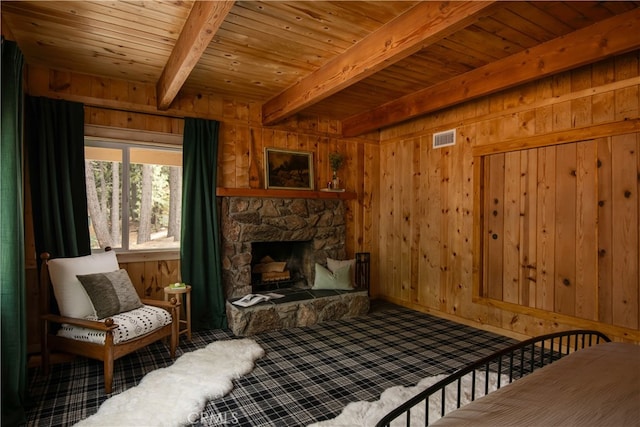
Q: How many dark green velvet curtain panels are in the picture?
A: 3